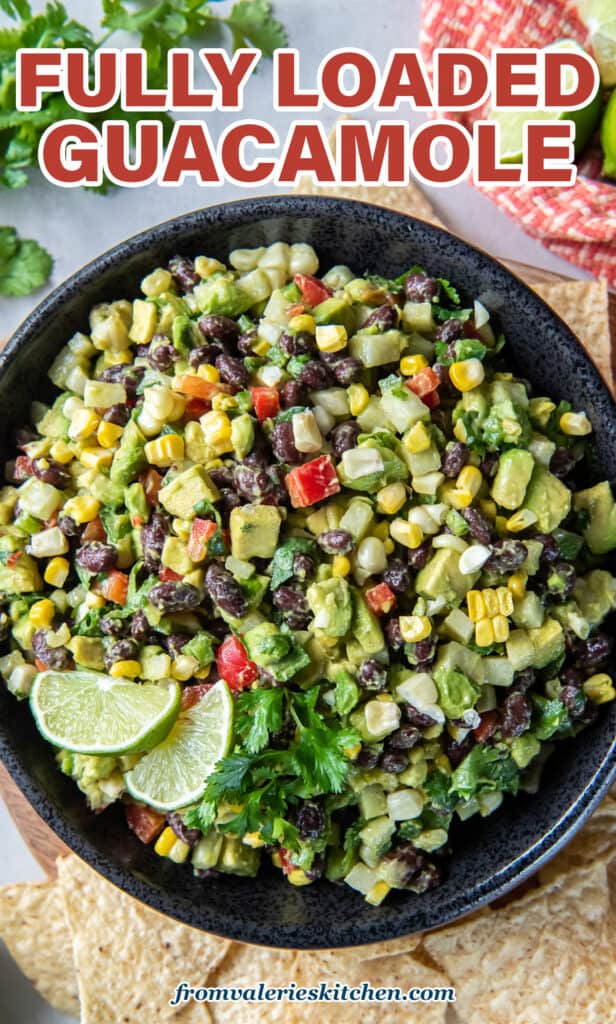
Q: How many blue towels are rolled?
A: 0